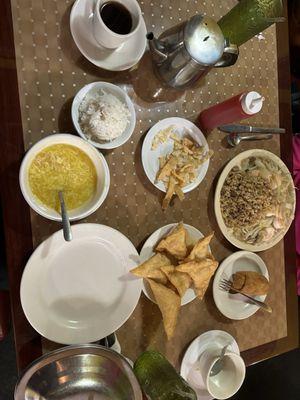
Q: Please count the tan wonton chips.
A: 6